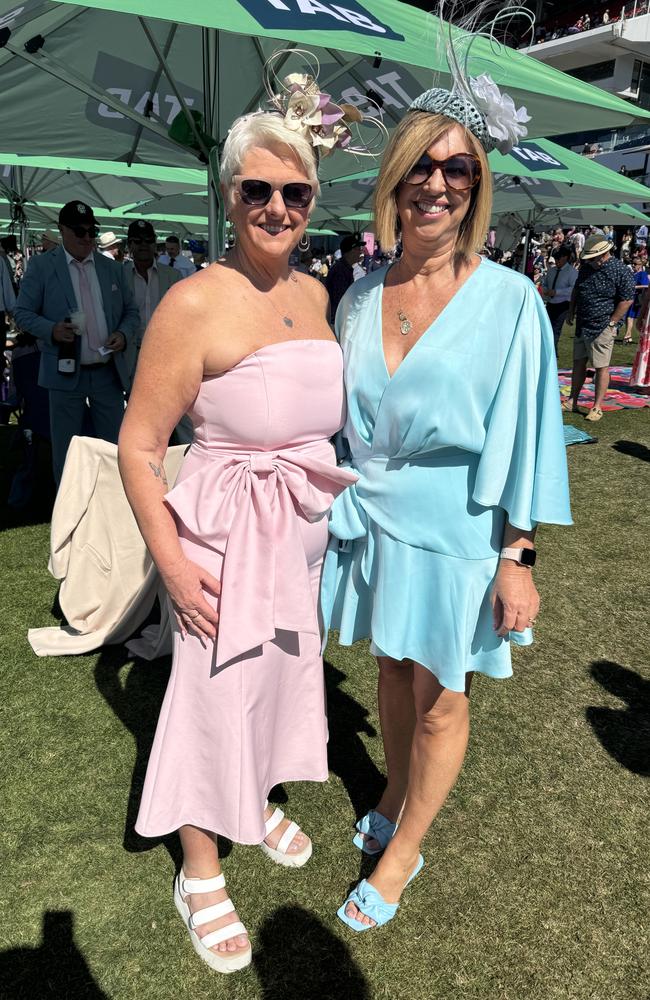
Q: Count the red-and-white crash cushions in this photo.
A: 0